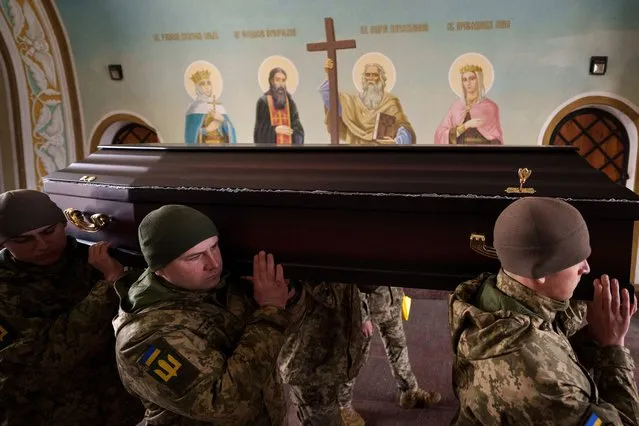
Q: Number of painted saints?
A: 4